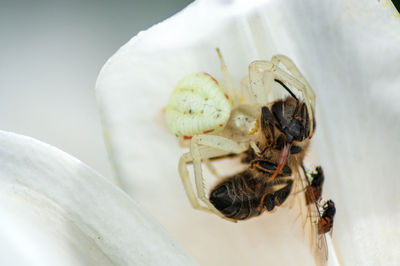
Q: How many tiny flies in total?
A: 2